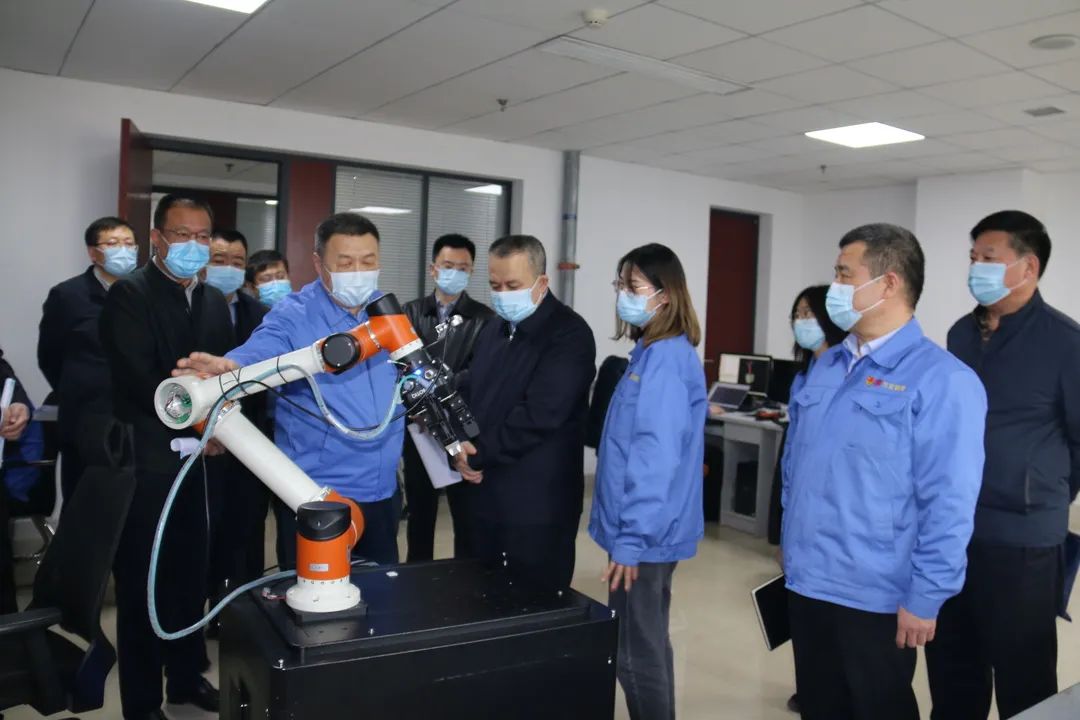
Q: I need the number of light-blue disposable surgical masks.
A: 11